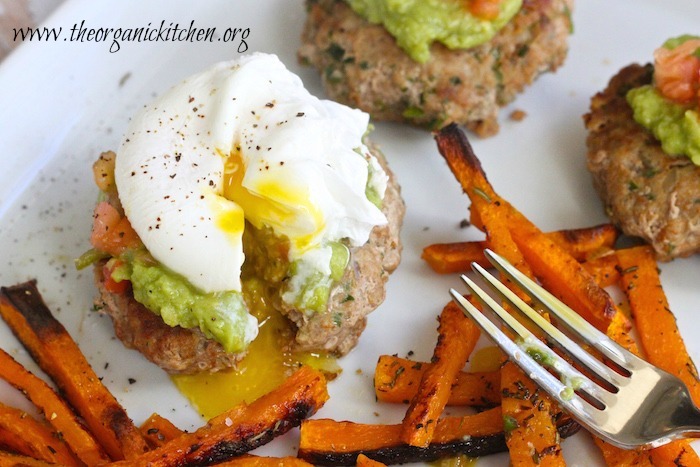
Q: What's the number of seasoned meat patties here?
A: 3